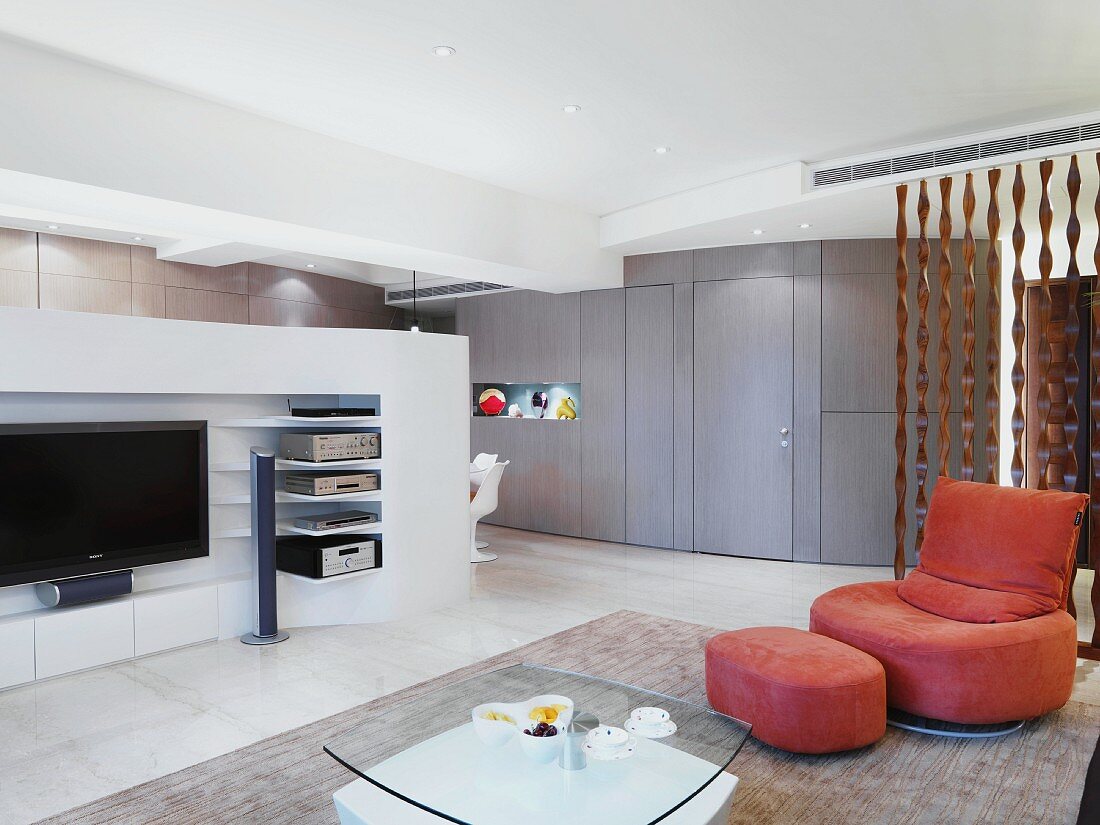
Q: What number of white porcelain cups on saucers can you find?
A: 2